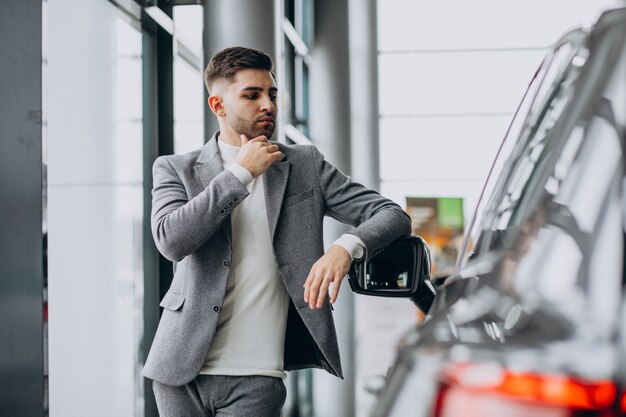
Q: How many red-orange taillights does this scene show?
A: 1